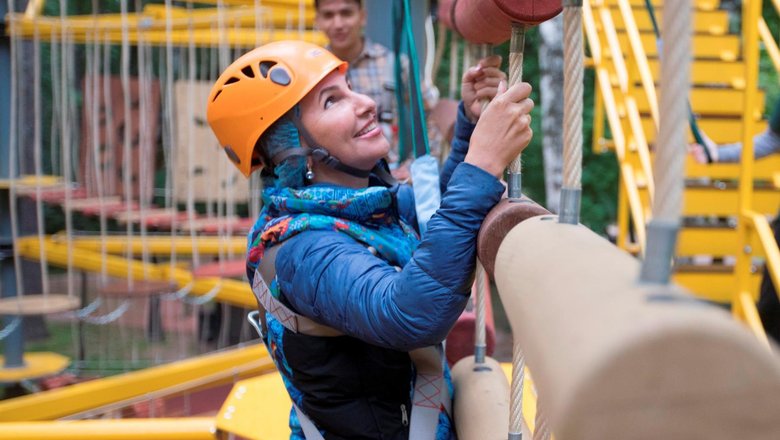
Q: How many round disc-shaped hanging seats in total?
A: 3